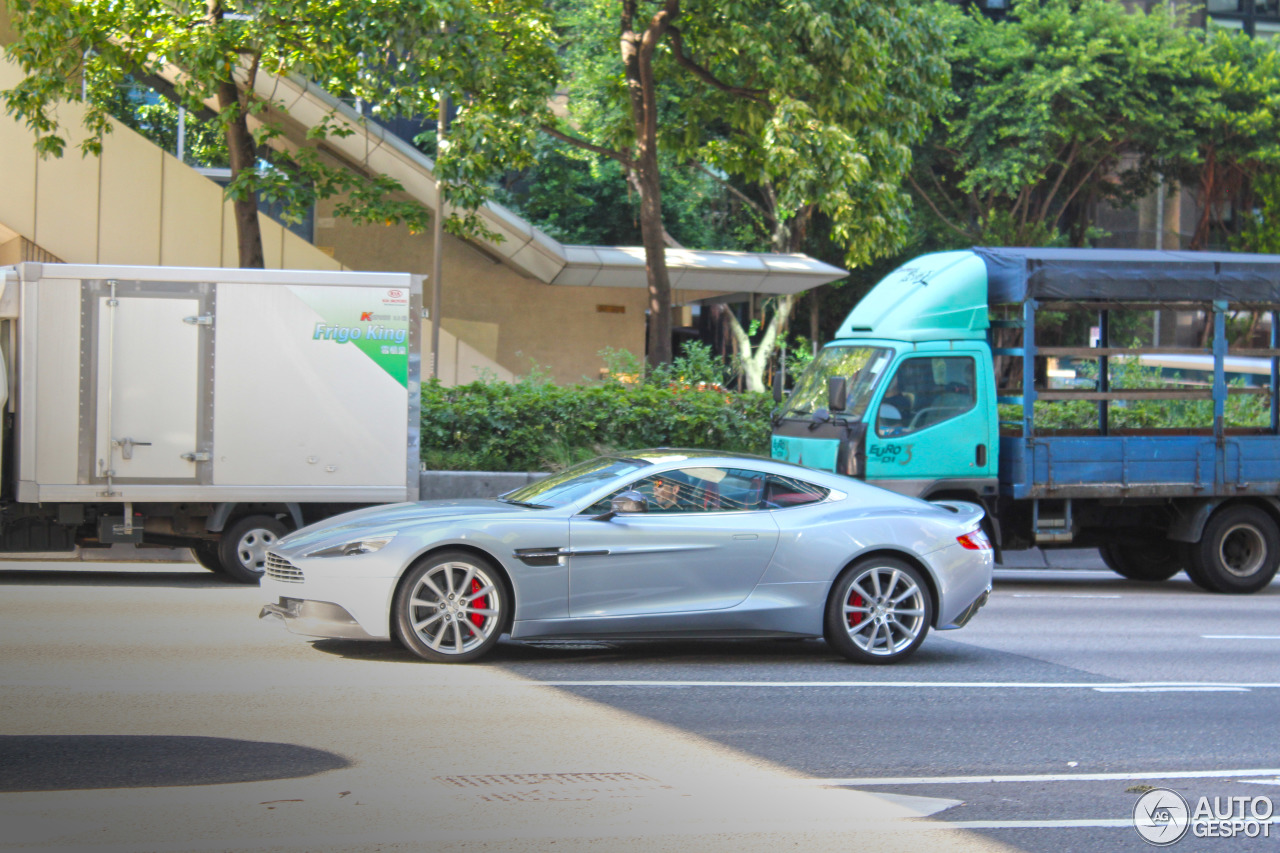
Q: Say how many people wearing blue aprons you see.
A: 0